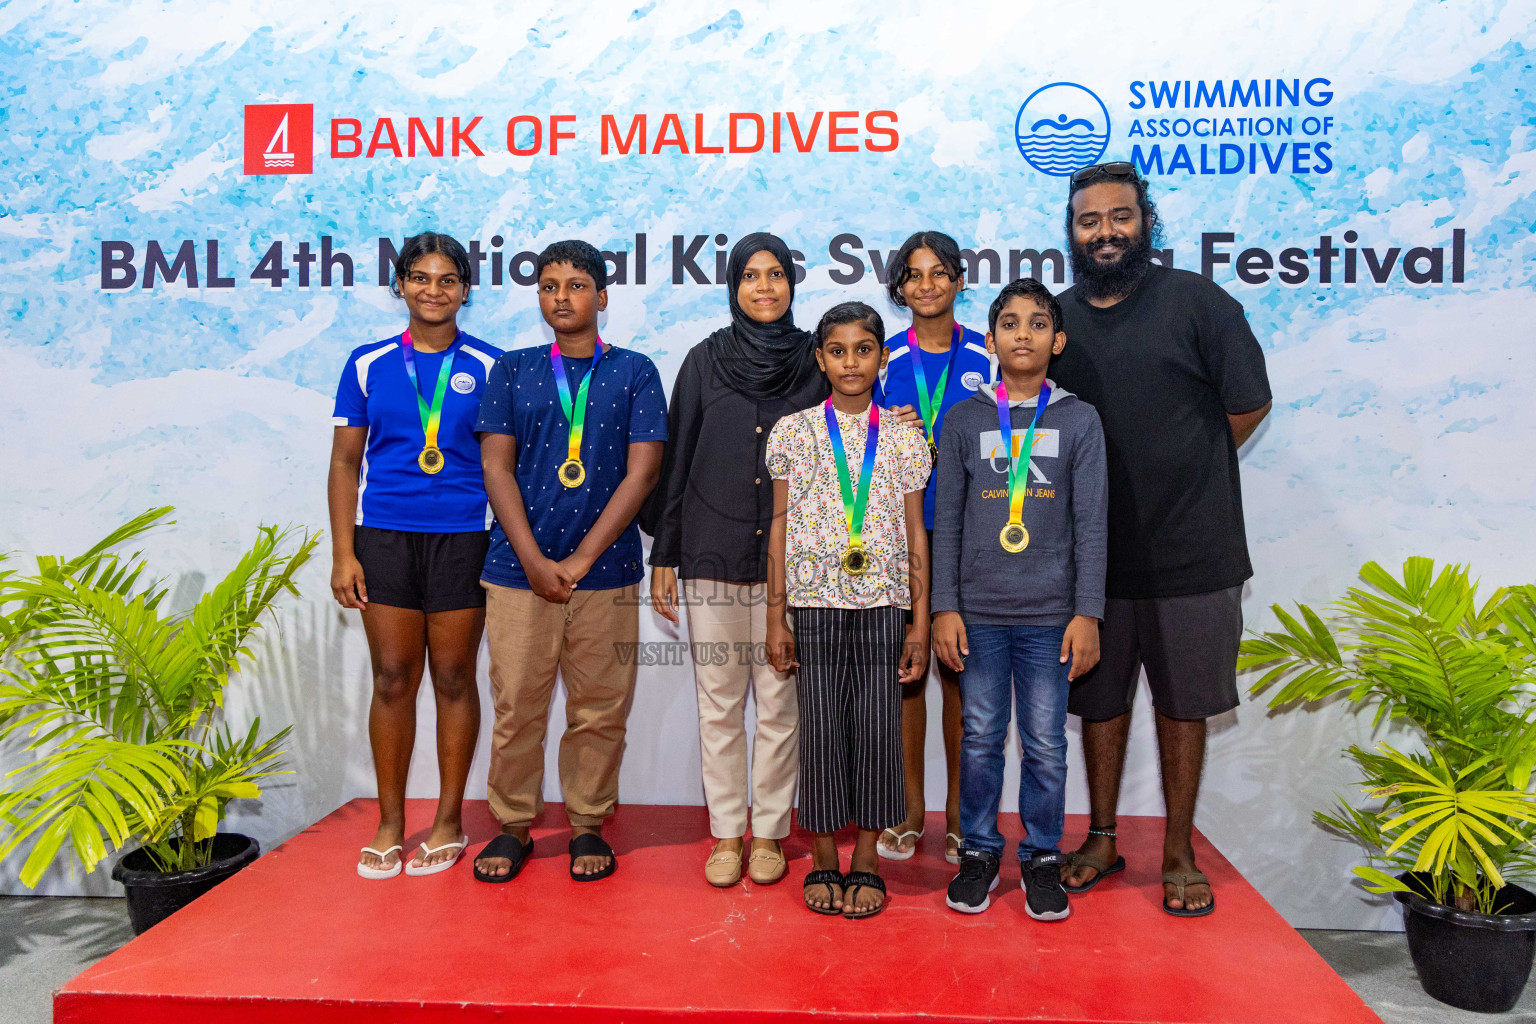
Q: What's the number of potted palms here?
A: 2